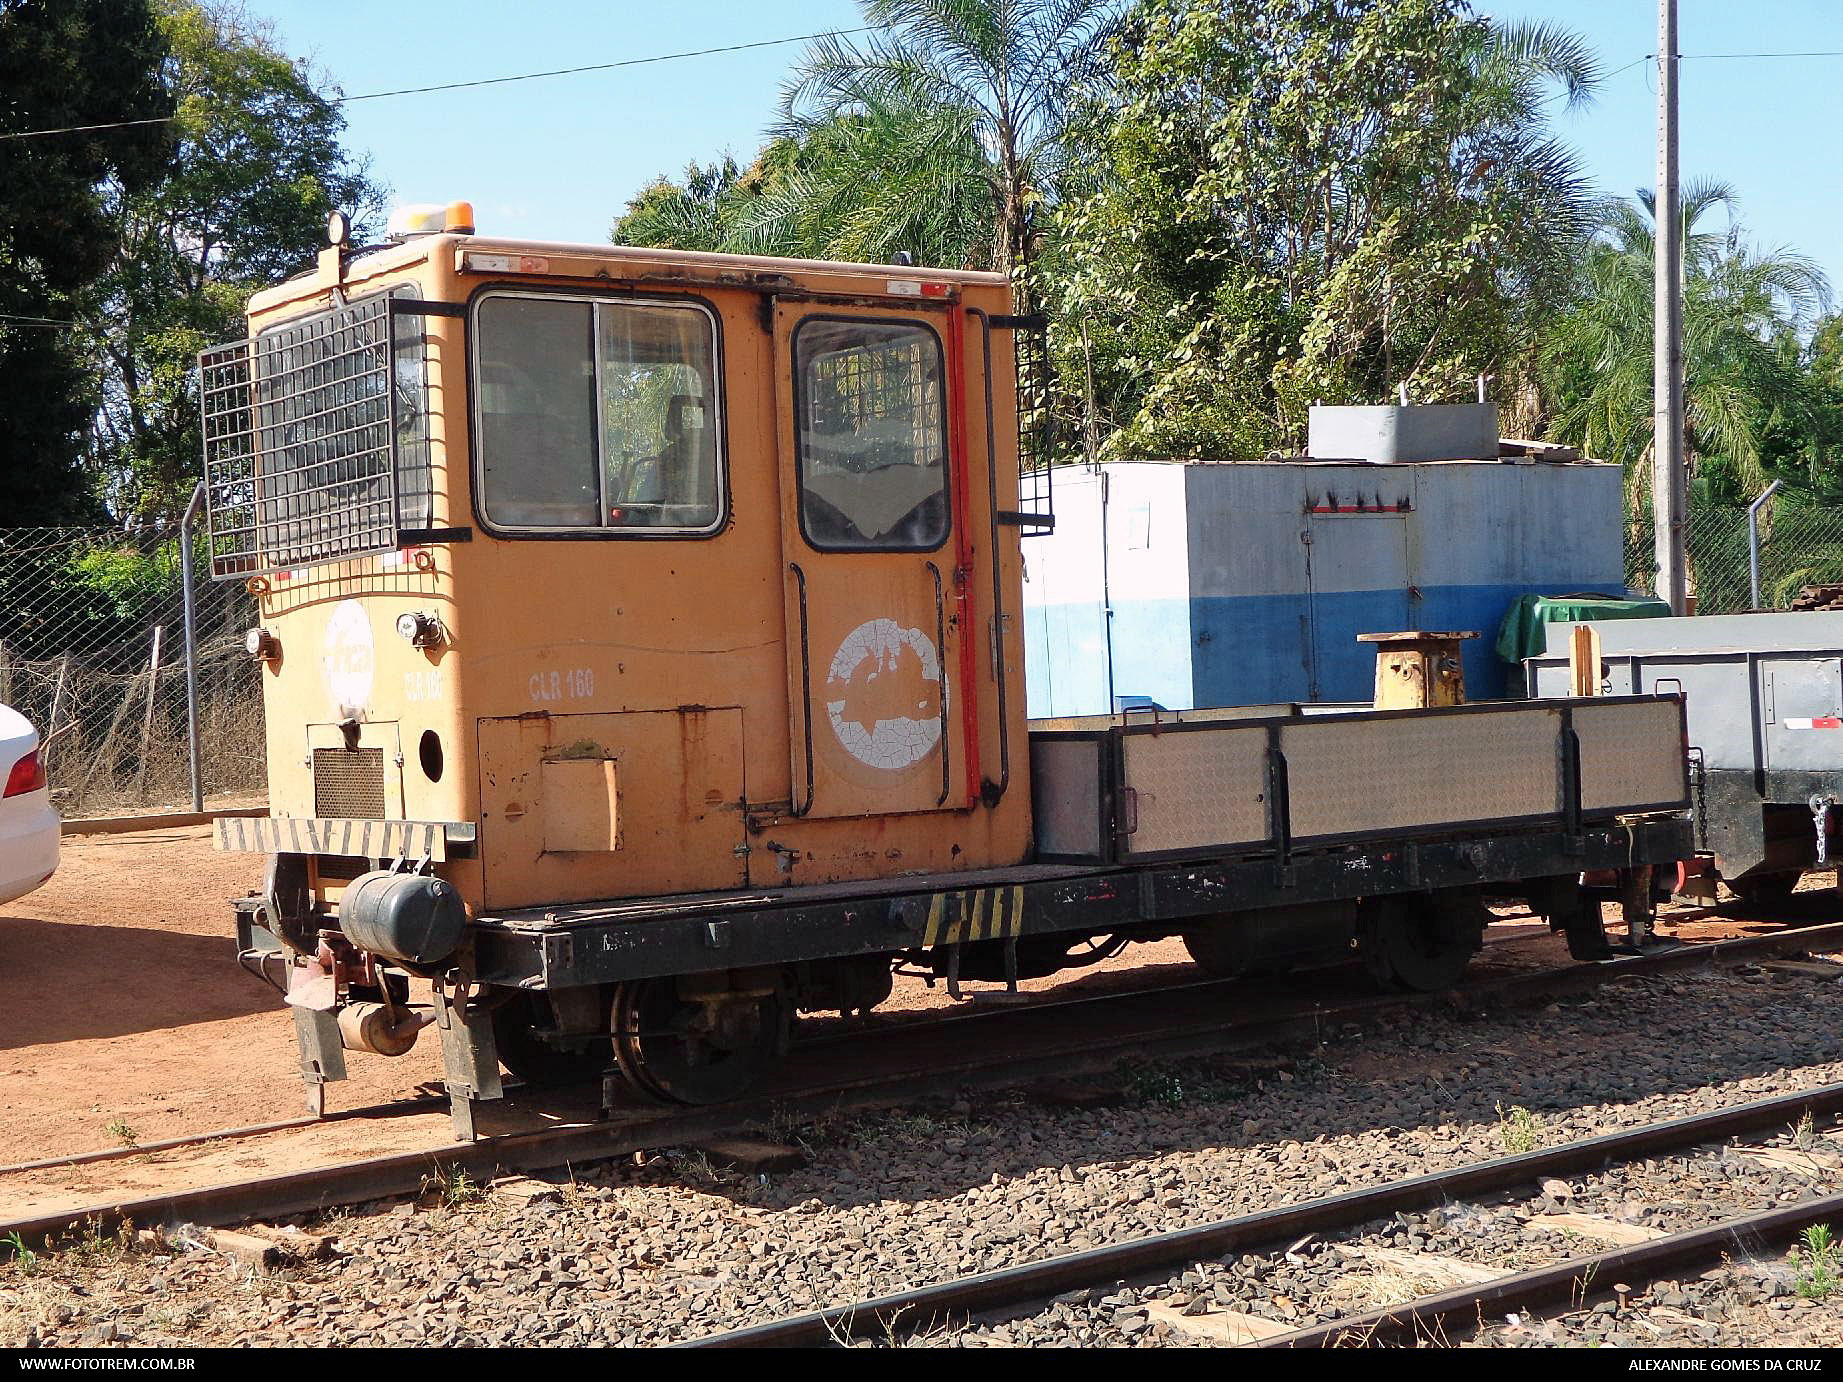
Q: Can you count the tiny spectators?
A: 0